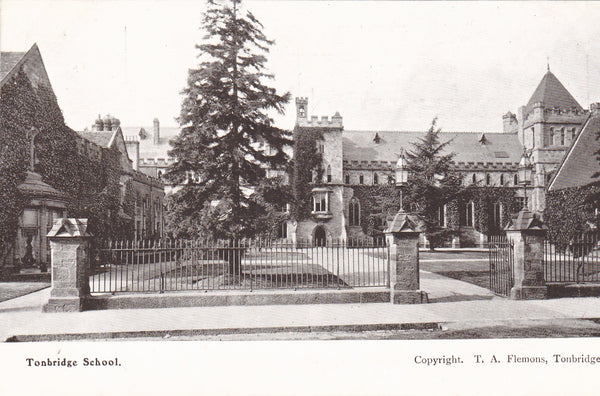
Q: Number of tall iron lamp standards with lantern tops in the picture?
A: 2